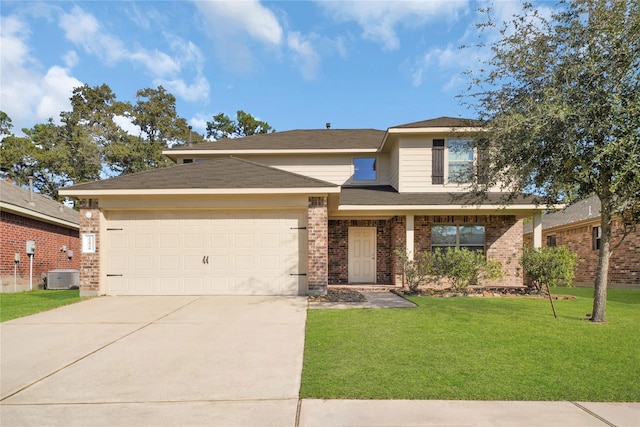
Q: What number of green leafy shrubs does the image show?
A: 3